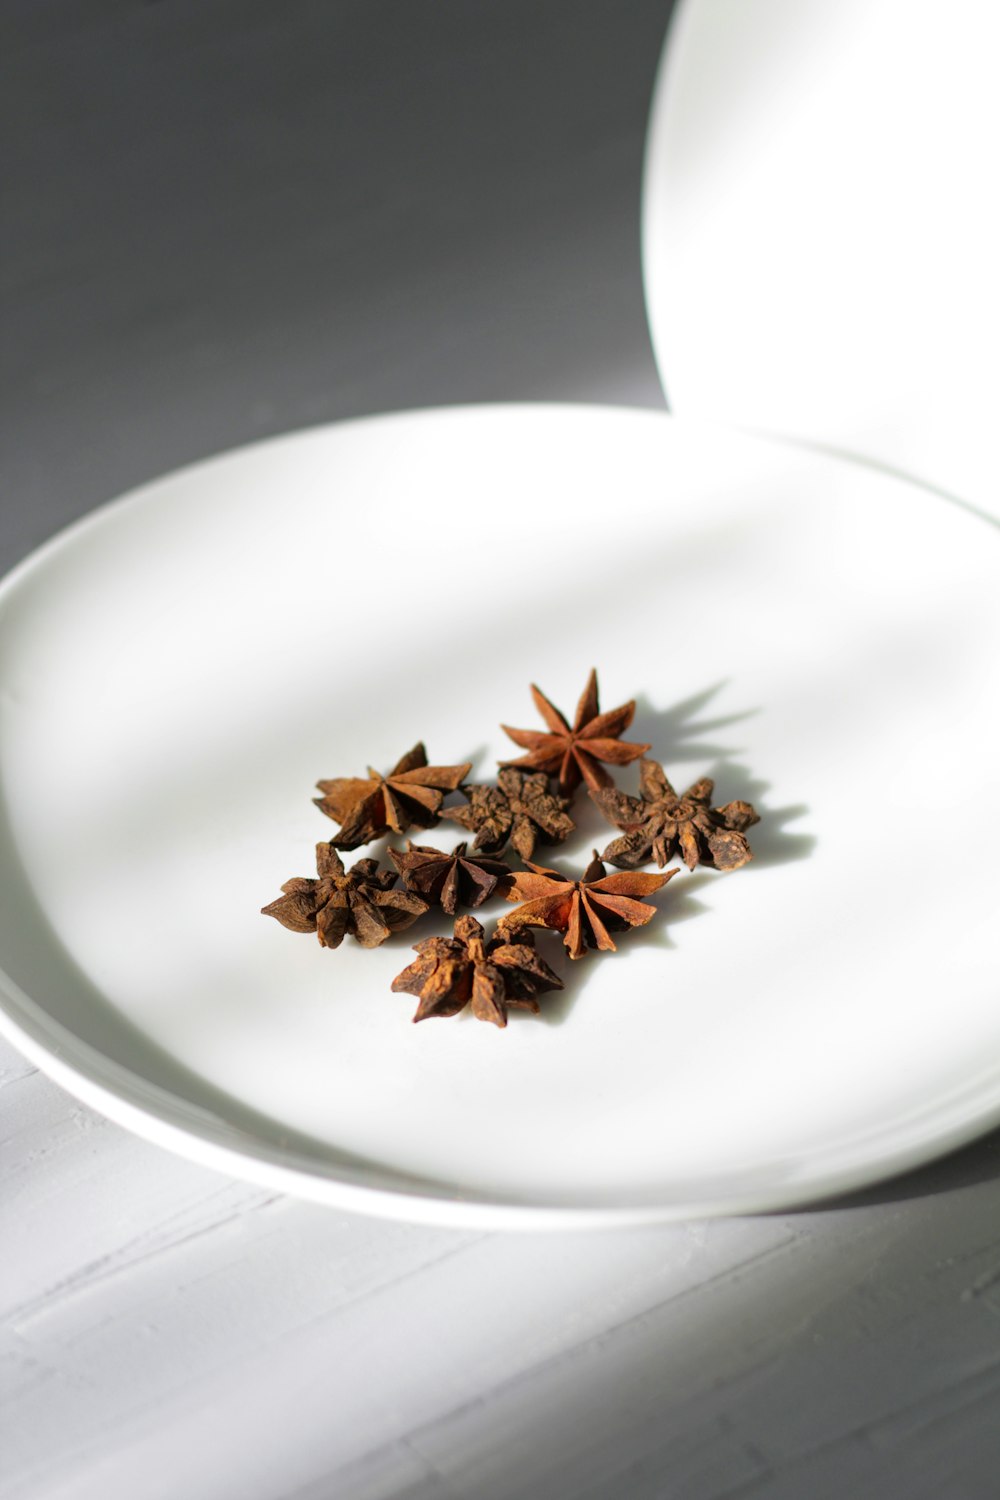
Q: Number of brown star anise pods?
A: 8